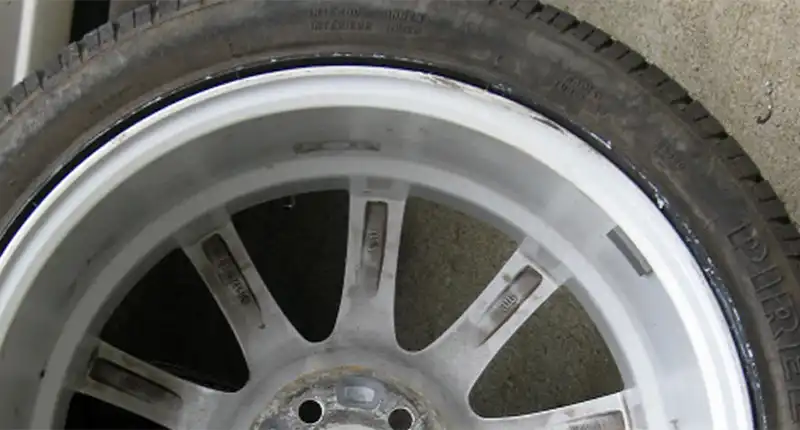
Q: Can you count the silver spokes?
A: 5